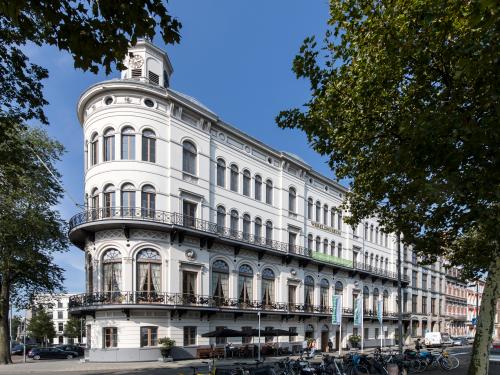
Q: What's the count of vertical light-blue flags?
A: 3